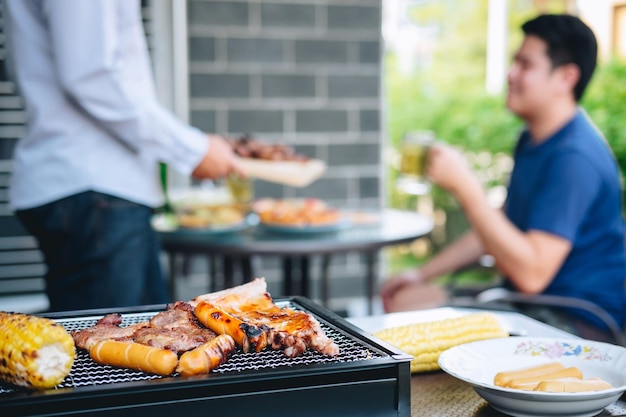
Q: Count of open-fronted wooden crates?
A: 0